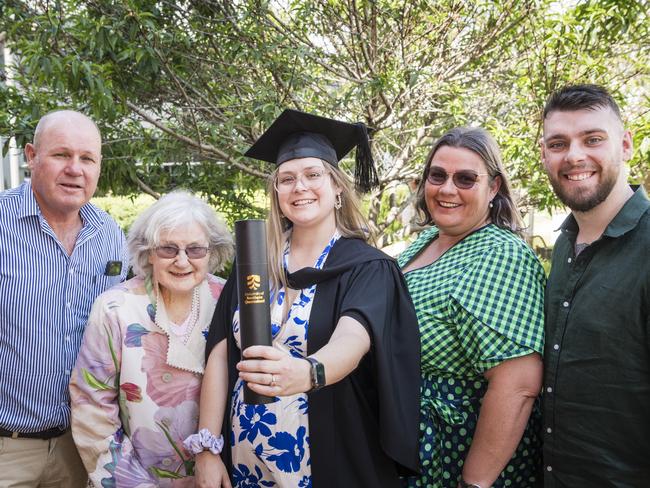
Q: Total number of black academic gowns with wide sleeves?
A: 1